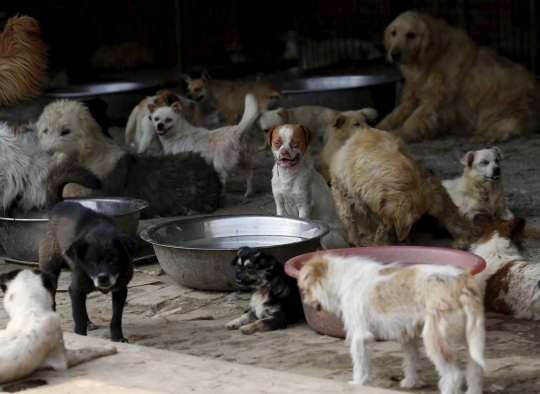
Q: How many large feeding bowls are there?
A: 5